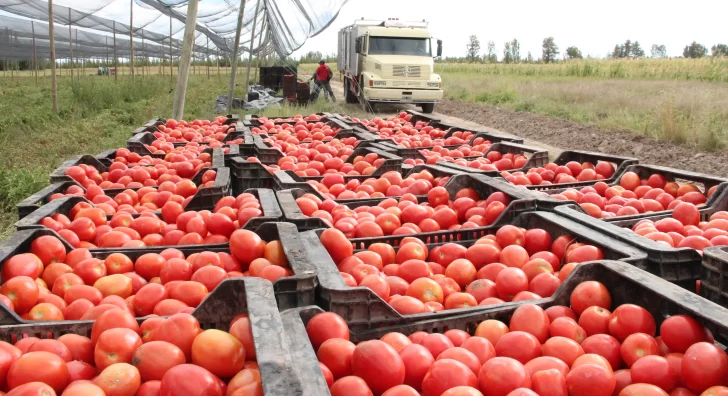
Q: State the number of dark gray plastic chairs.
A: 0